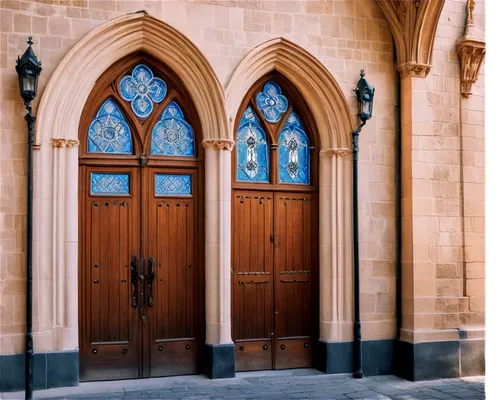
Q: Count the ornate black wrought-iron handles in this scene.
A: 2